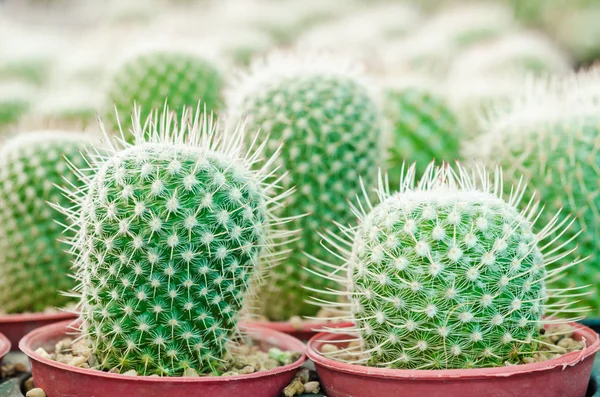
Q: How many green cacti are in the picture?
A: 7